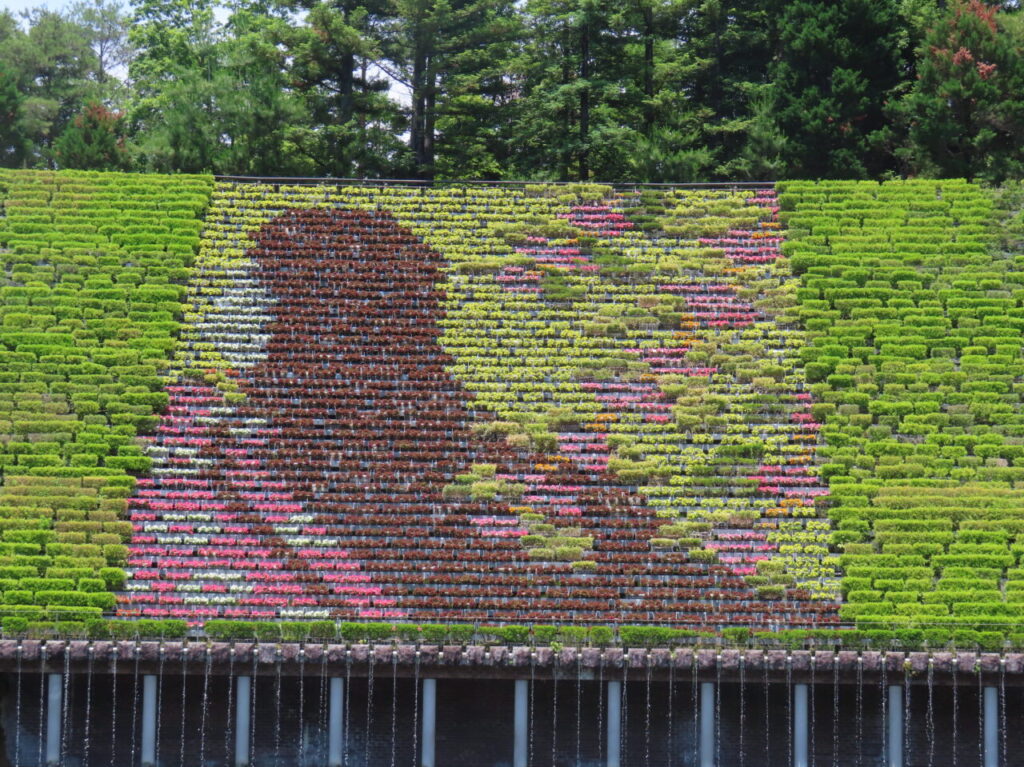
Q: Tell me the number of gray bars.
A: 11